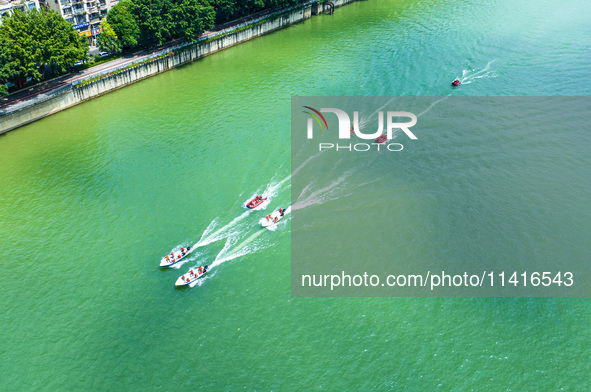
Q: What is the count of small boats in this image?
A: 7